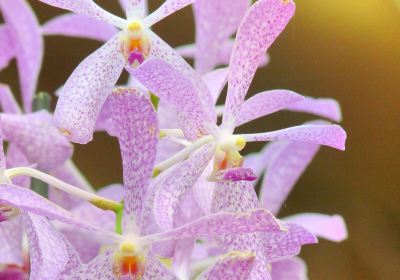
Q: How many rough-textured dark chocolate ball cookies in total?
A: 0